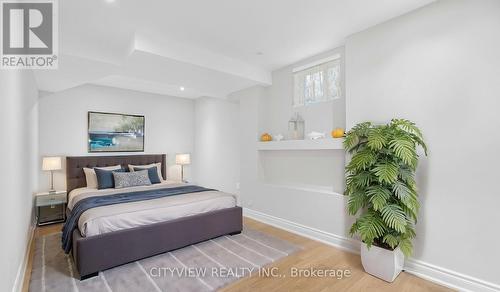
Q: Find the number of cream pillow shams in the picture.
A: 2